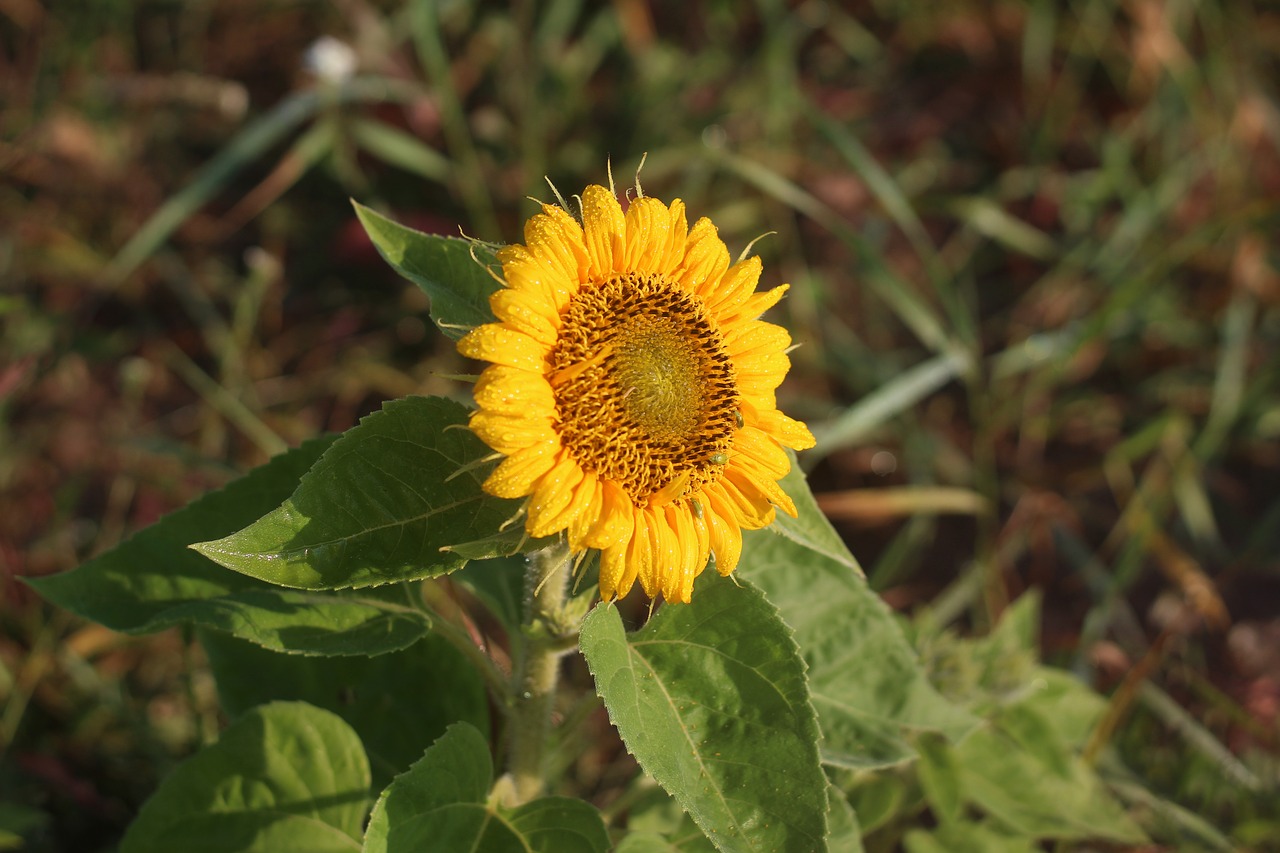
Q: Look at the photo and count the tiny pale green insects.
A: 3